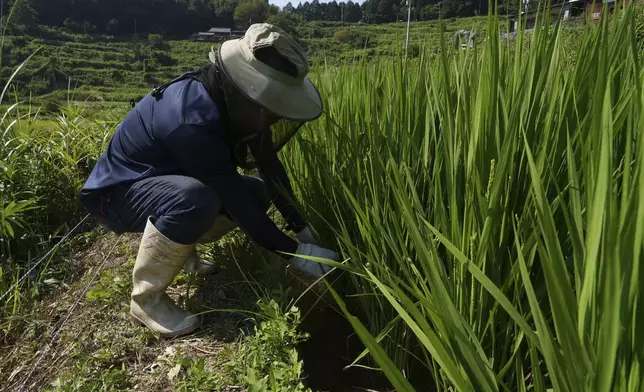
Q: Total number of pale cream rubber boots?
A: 2